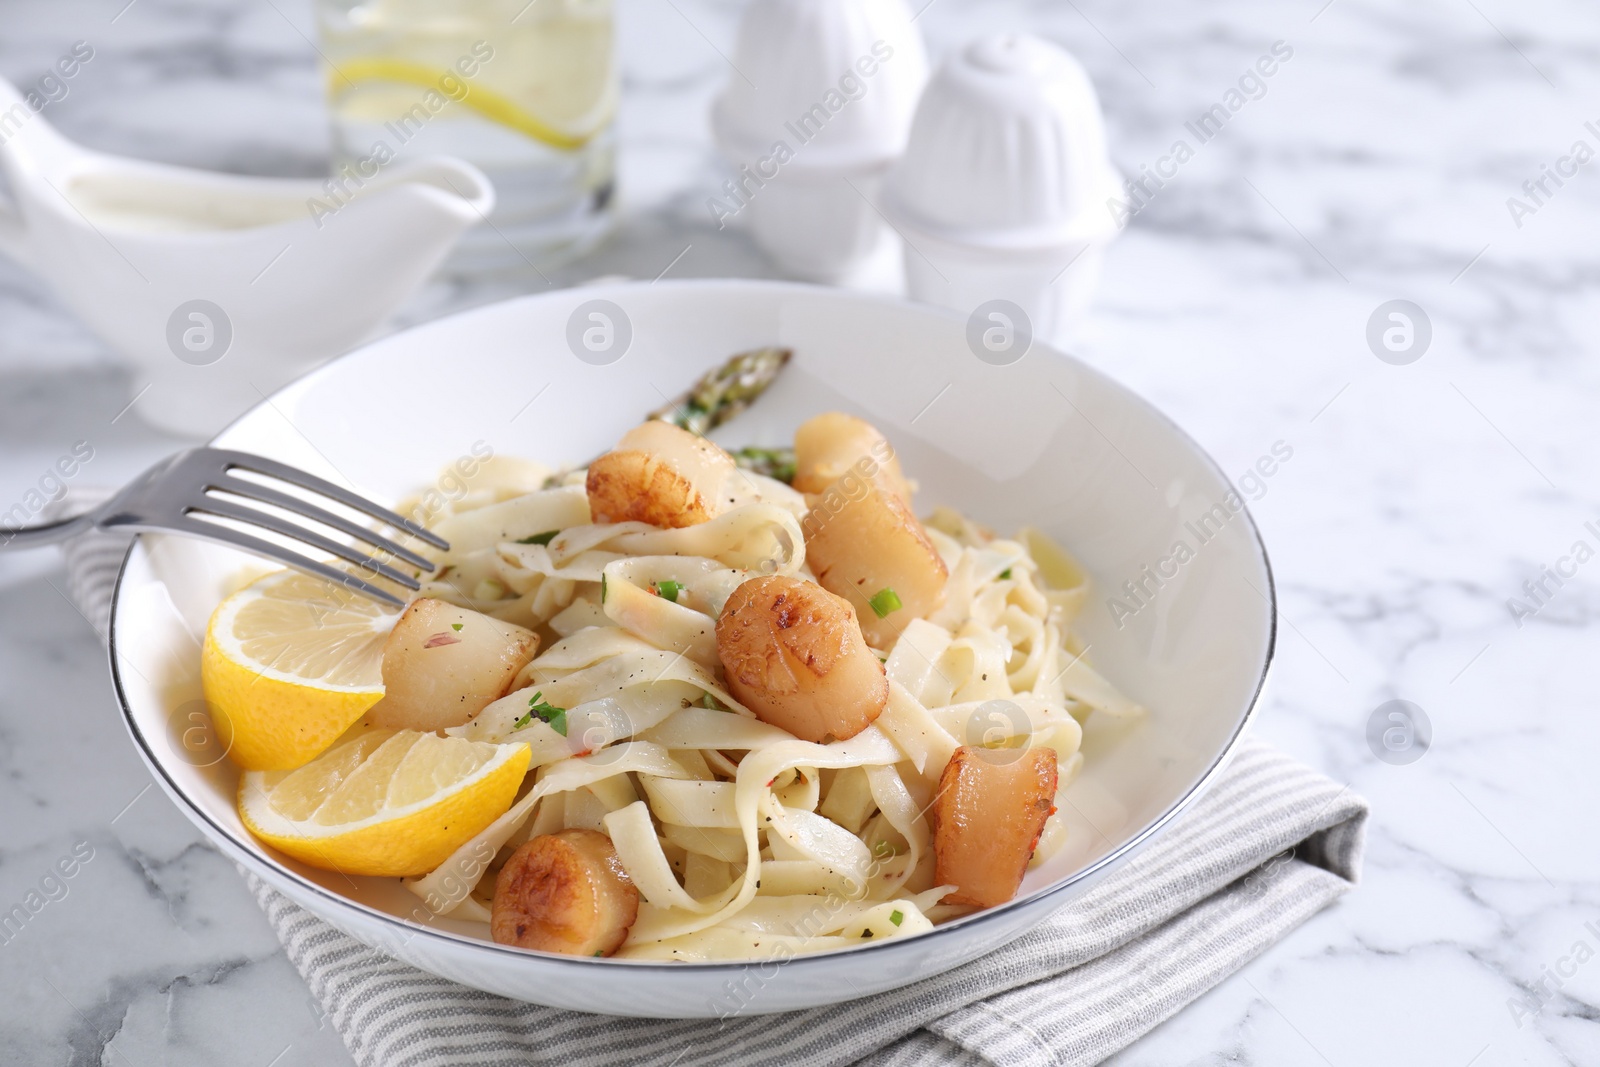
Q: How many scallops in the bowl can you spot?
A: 7